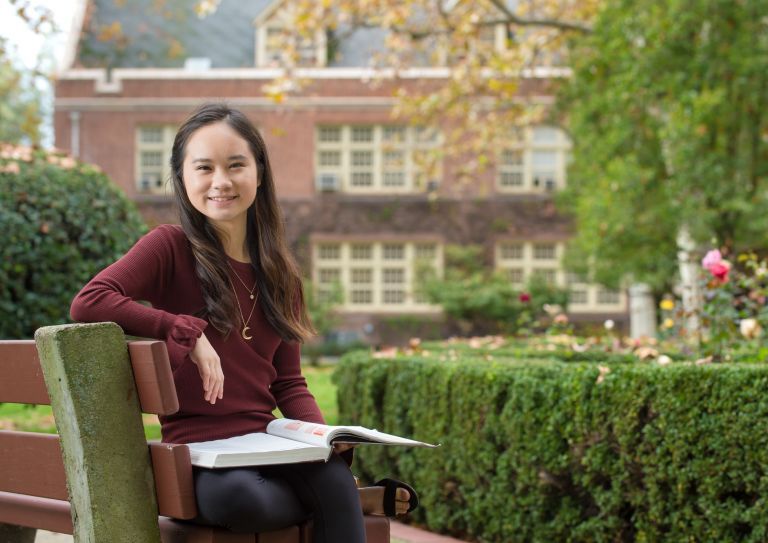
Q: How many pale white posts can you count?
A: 2